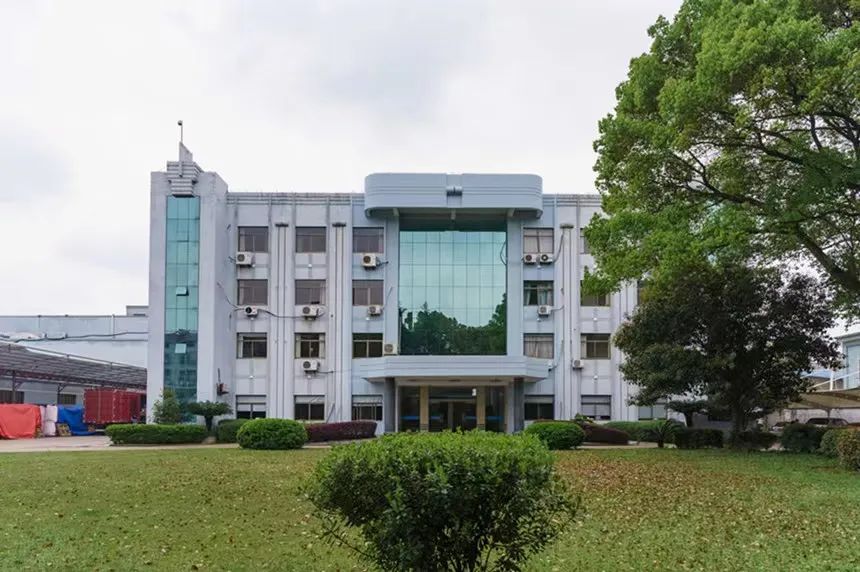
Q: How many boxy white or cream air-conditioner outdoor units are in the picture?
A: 11